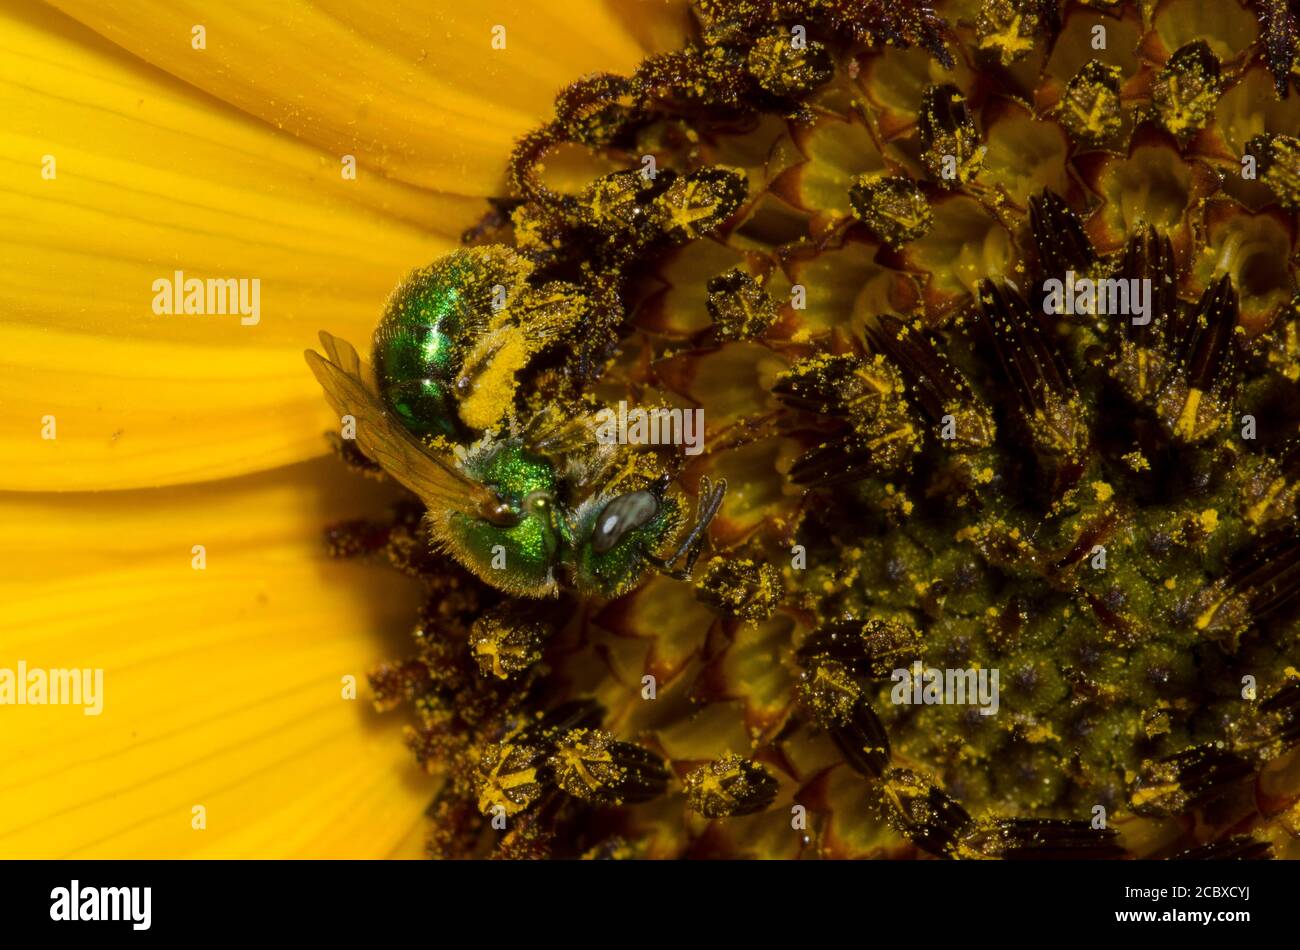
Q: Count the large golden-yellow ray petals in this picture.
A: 3